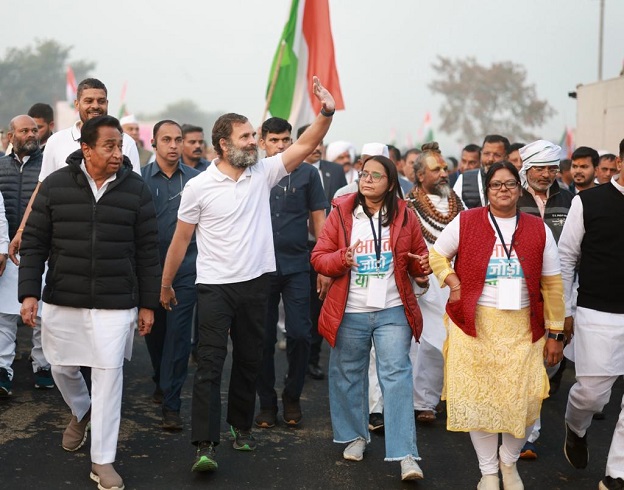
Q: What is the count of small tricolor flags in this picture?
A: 4